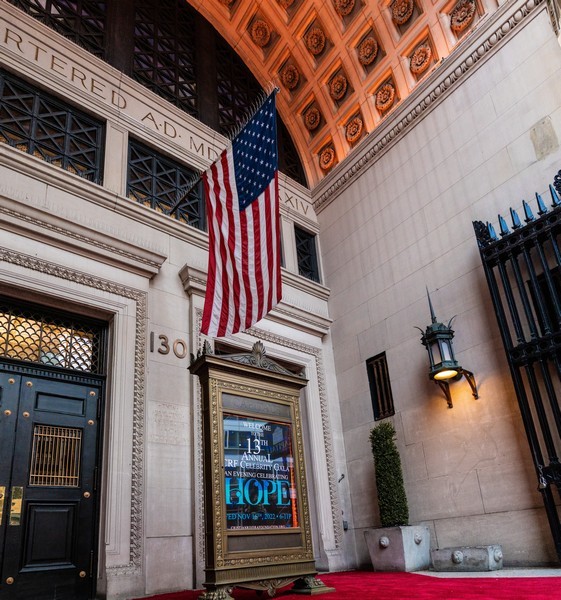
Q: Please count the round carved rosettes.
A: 15